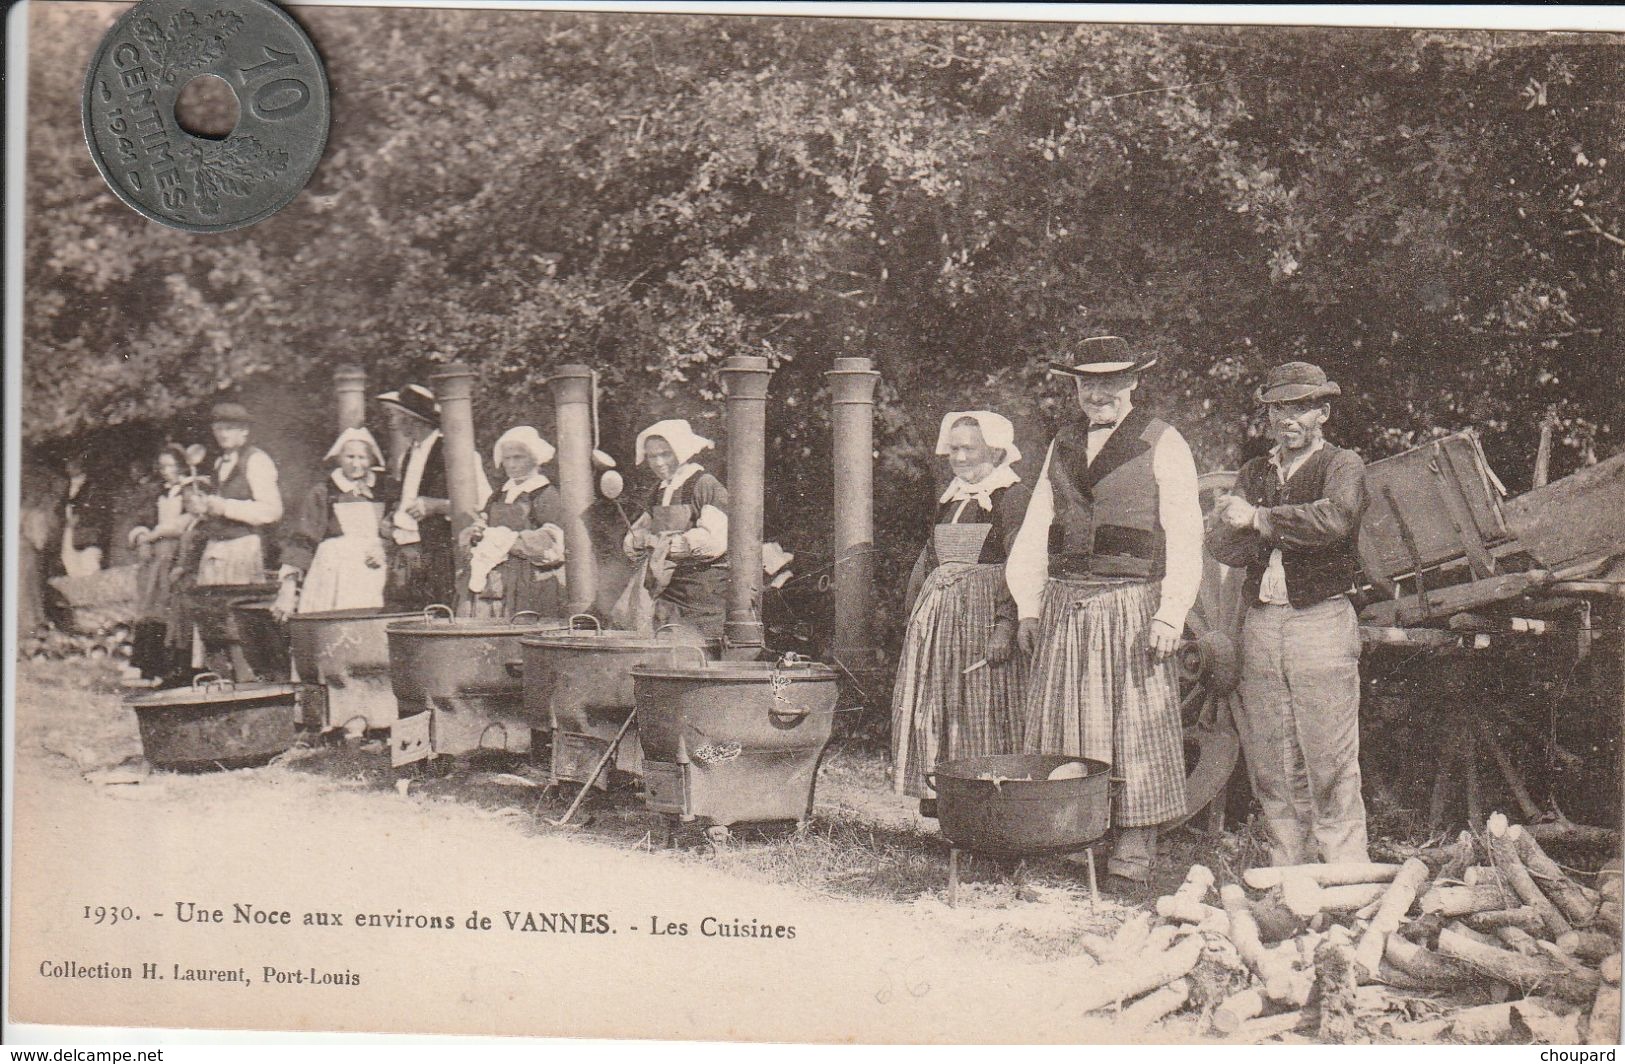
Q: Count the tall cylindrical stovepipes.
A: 5